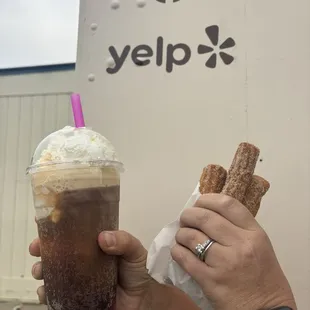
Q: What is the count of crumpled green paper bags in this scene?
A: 0